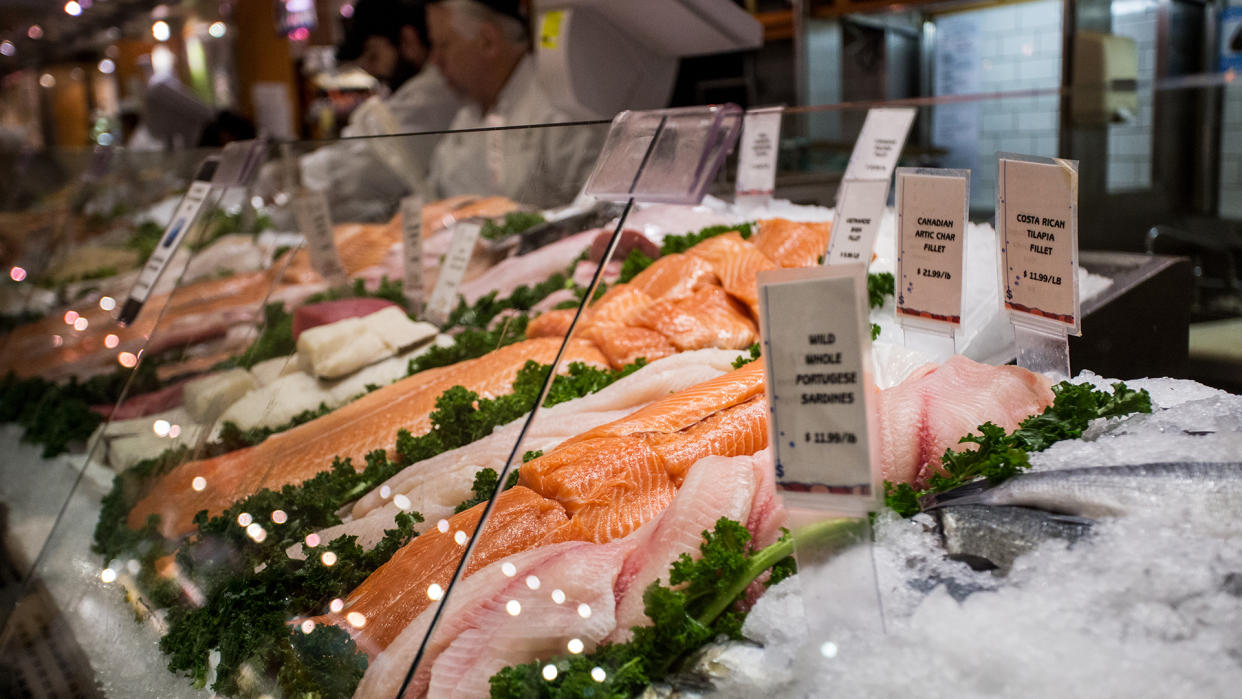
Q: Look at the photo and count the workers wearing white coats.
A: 2